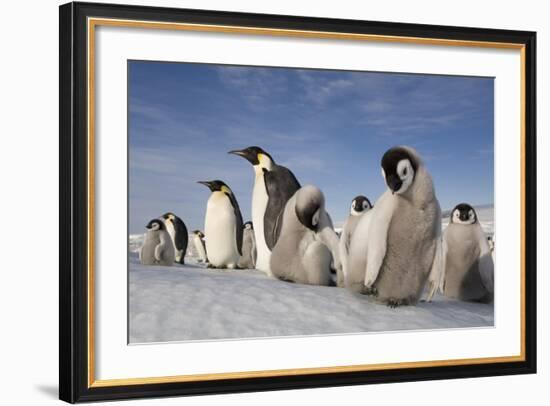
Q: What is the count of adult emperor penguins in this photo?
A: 4